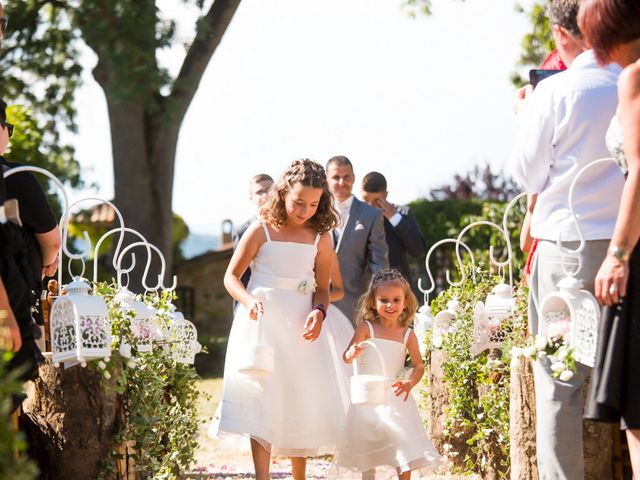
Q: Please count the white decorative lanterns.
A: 8